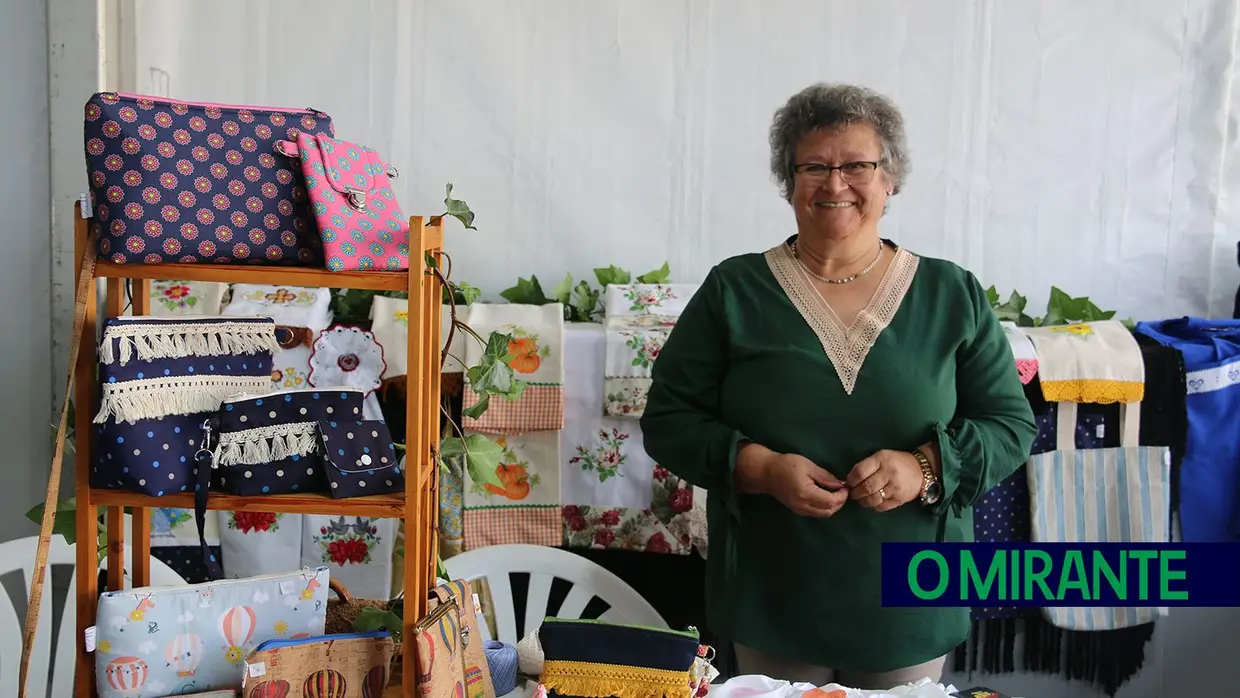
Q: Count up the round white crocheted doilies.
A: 1